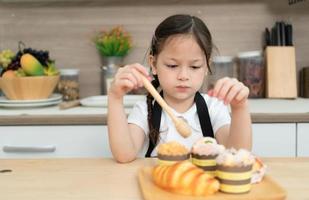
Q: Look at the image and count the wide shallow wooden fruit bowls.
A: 1